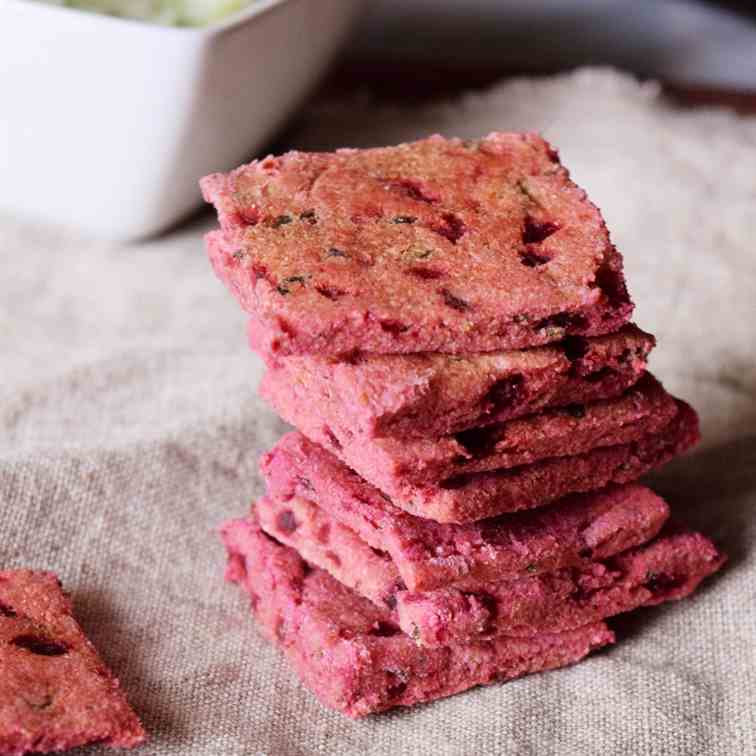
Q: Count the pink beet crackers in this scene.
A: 8